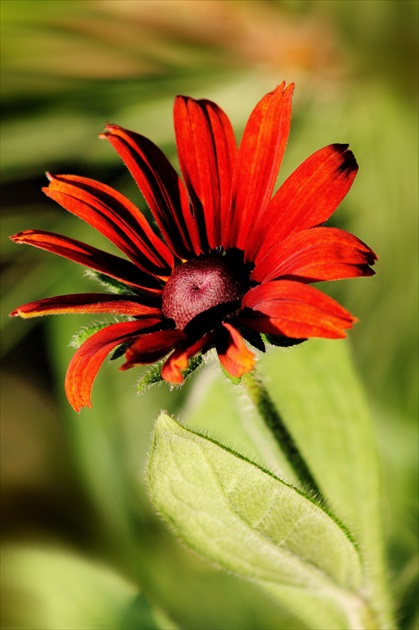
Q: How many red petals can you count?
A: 13